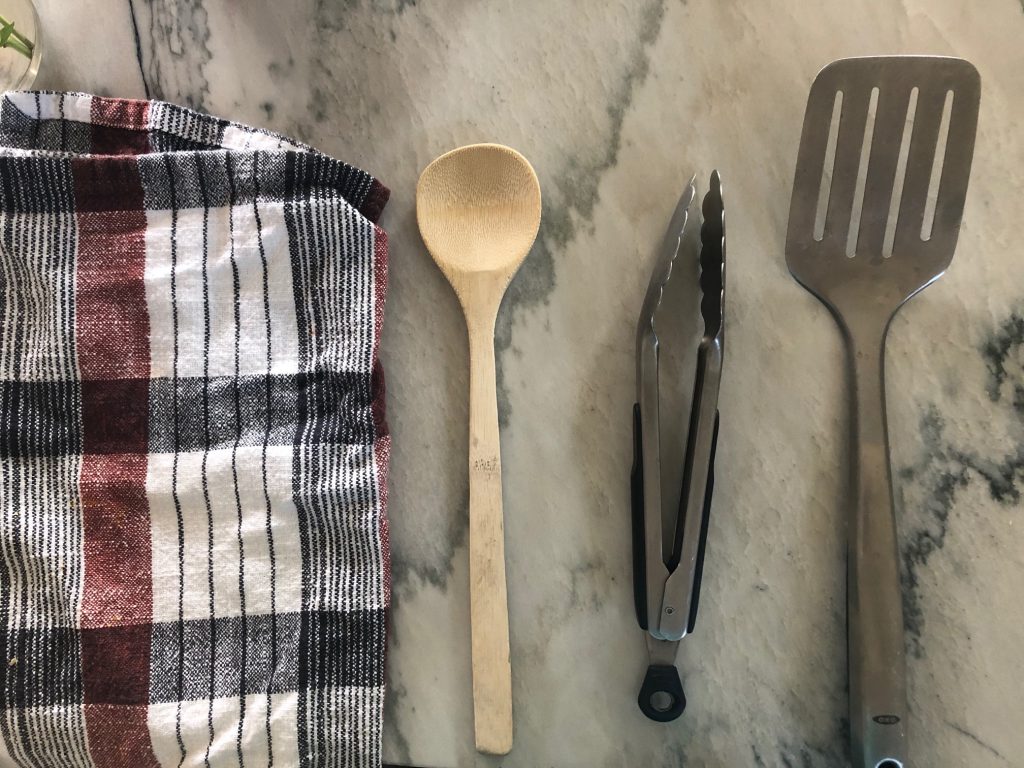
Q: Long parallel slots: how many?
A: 4